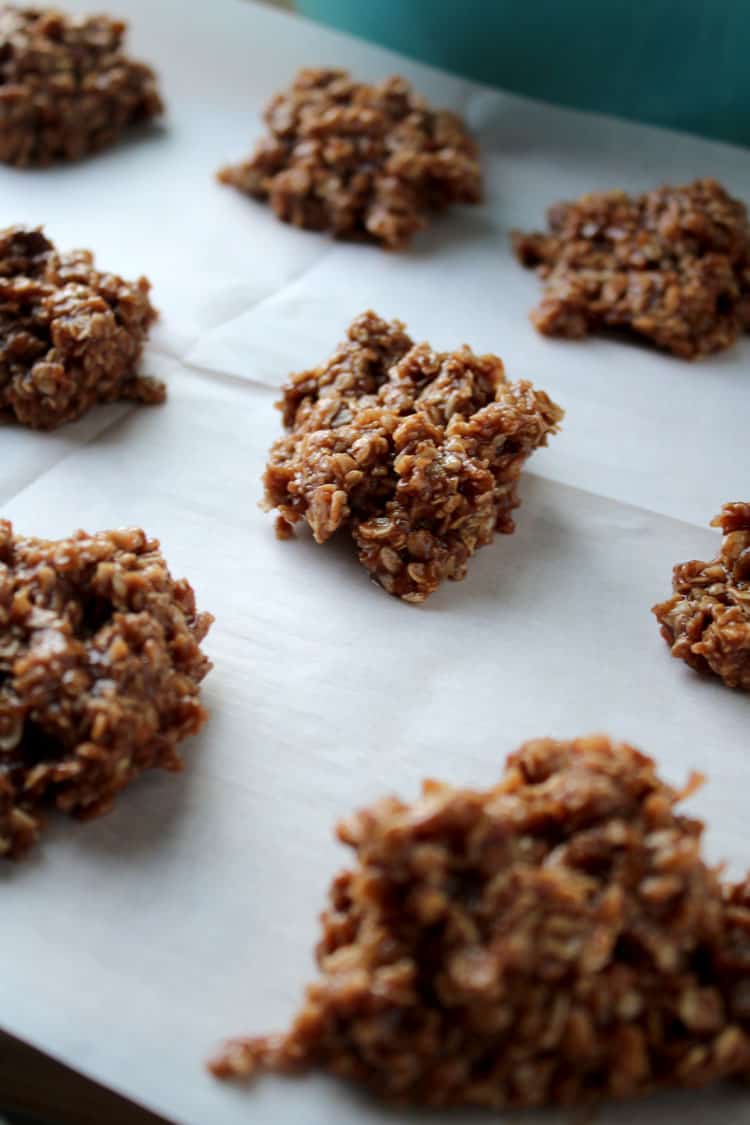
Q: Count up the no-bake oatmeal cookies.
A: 8